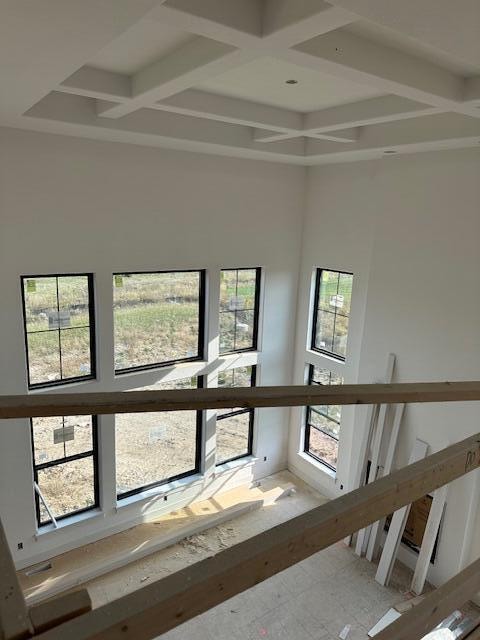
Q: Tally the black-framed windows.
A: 8